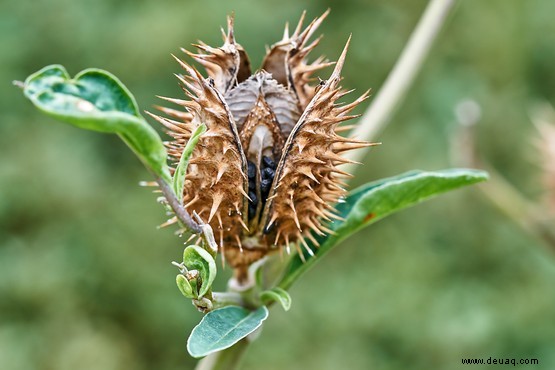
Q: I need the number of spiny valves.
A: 4